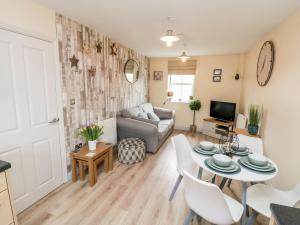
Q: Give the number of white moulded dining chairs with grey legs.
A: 4